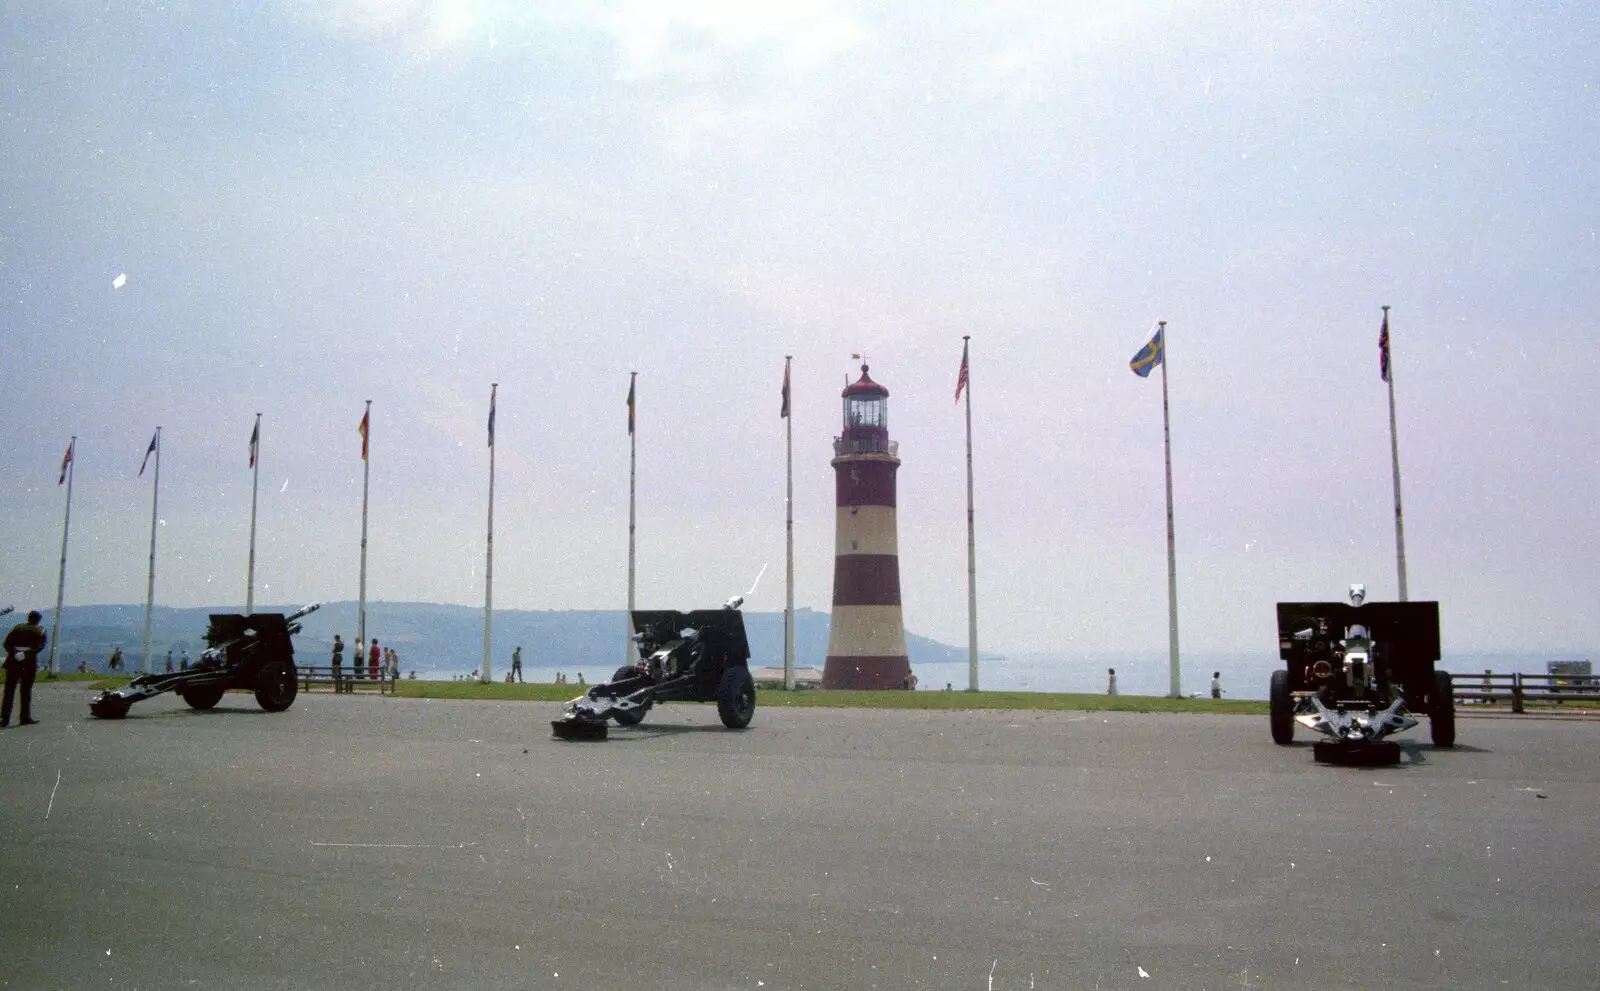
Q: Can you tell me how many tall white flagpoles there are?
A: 10